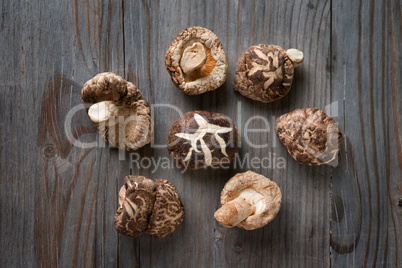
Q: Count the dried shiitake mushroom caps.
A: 7